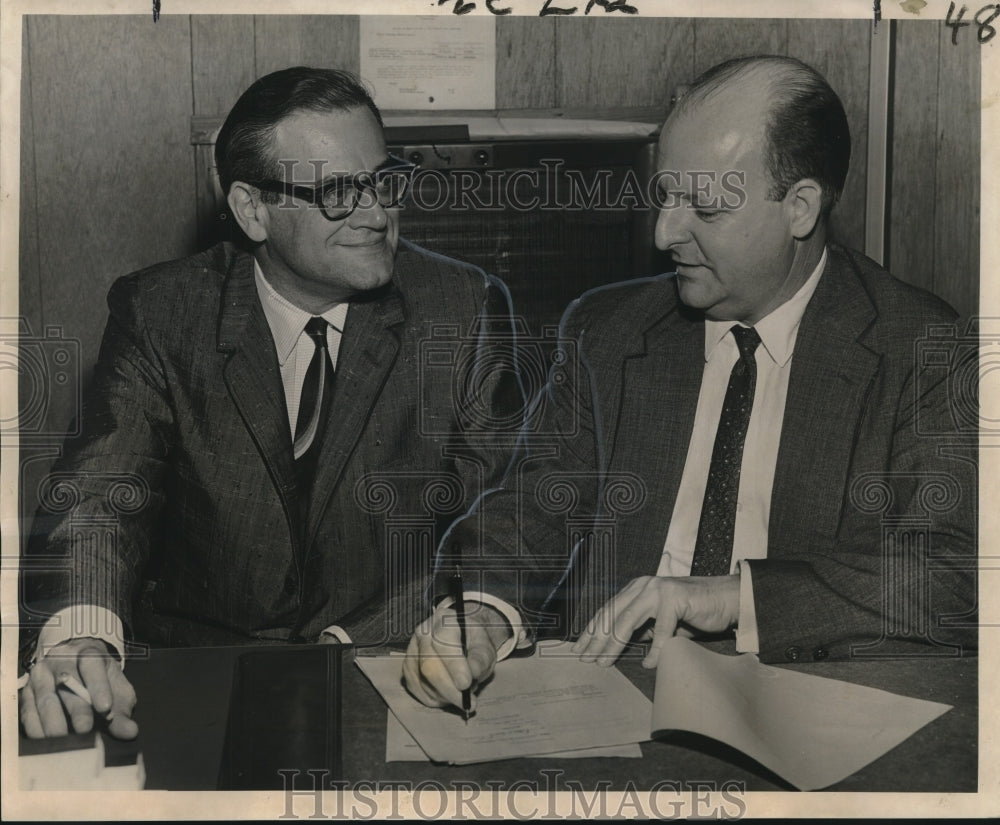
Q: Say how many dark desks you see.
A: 1